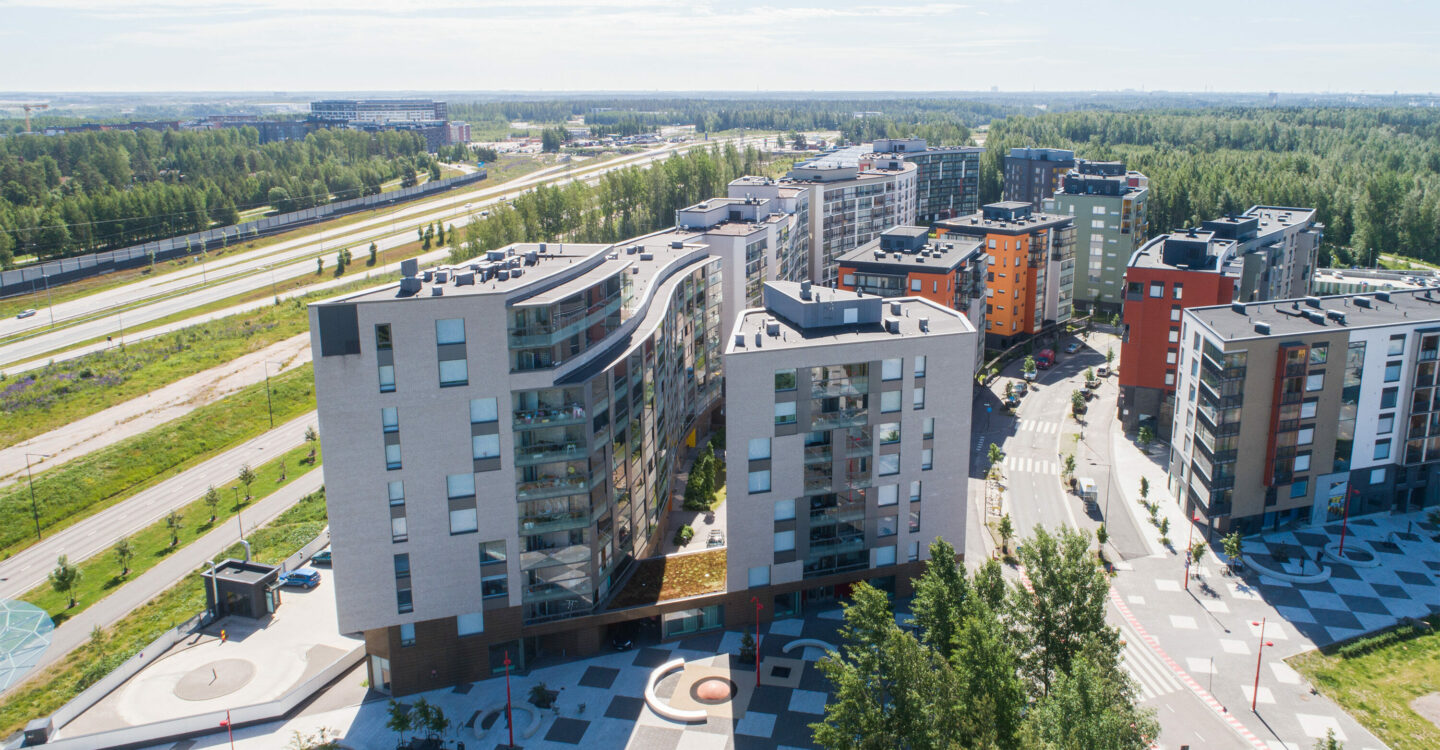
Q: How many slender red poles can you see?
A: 6